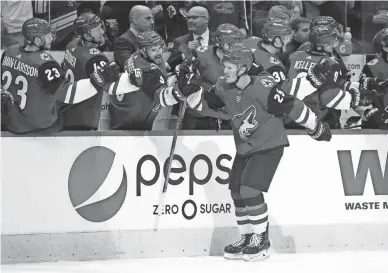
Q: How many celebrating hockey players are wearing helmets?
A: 8